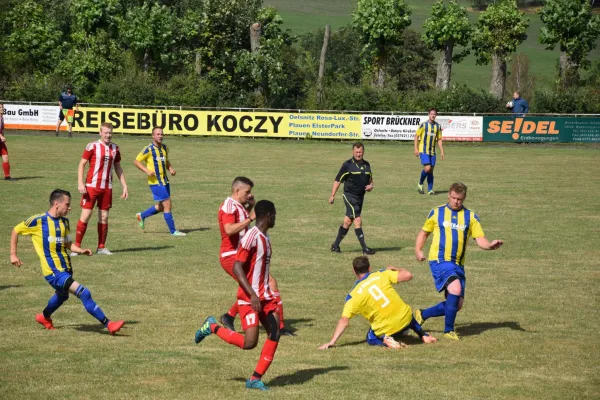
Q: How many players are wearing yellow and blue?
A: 5